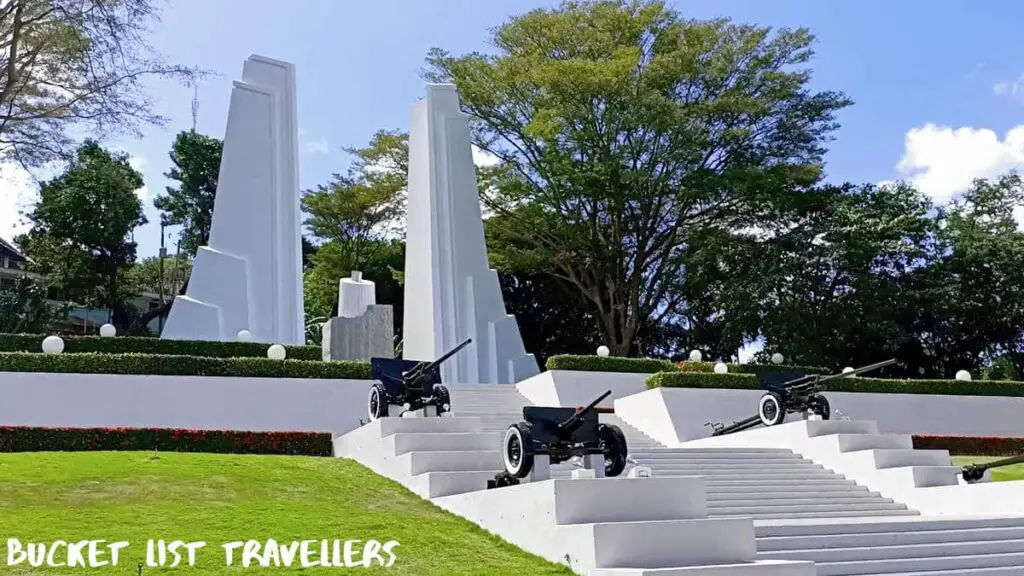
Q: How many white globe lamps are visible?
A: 10